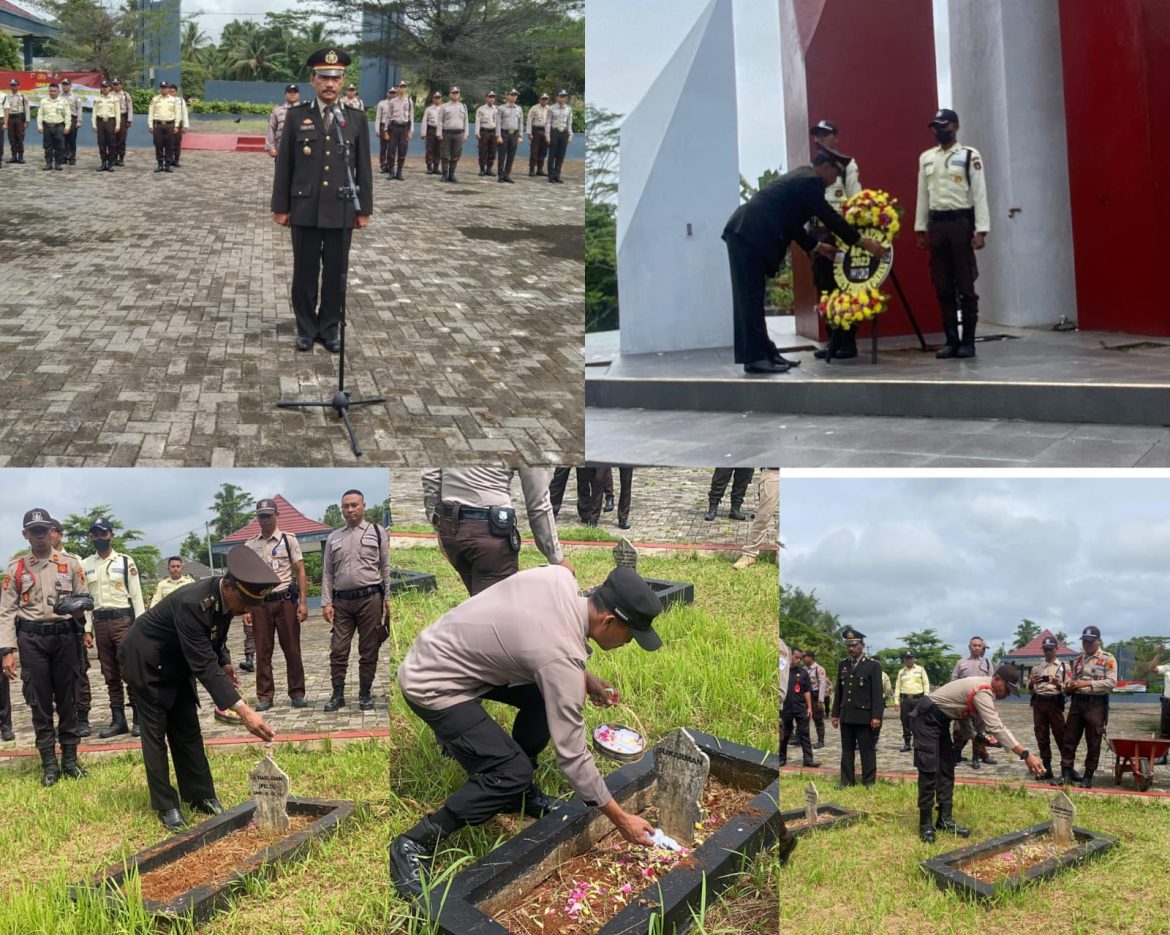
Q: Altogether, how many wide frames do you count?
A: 2